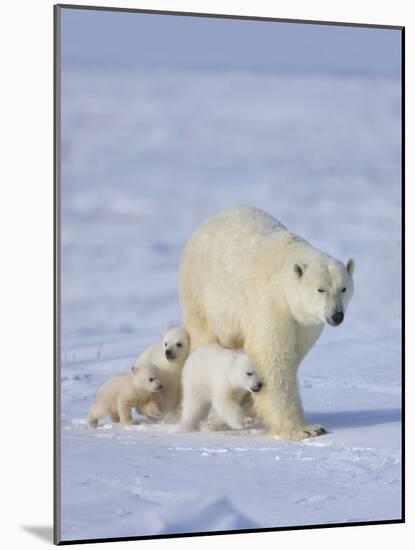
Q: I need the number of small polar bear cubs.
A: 3